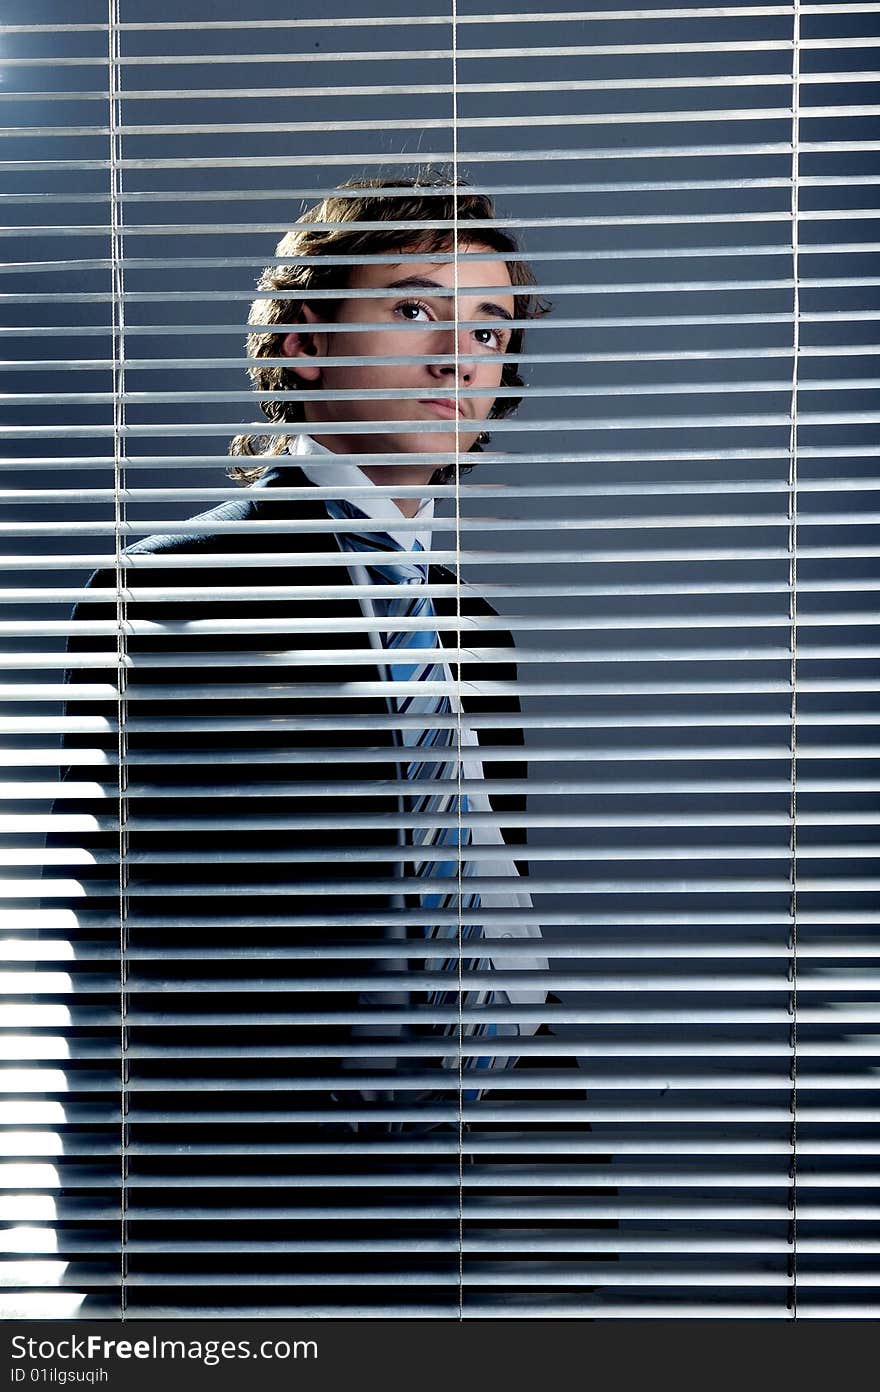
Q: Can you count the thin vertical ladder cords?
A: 3